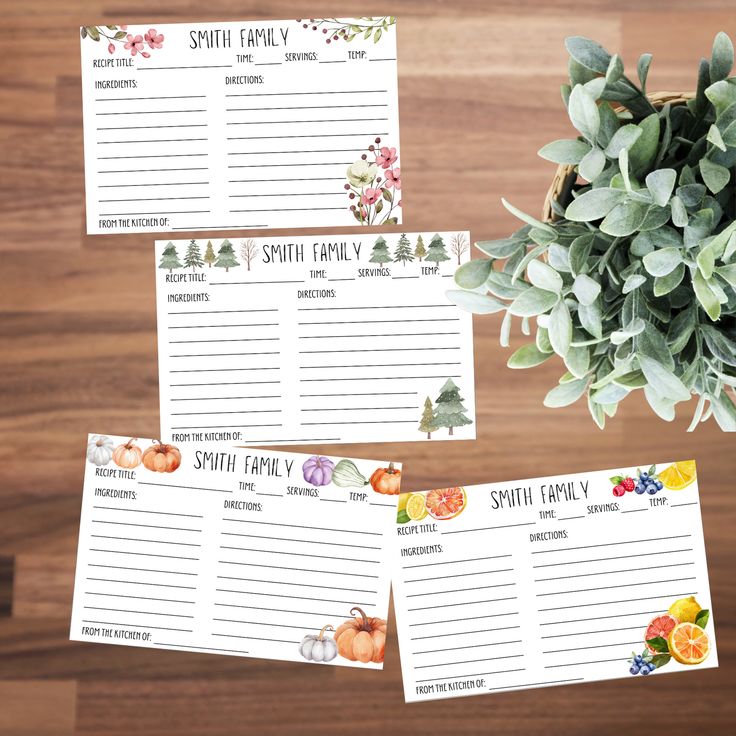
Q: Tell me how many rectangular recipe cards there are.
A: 4